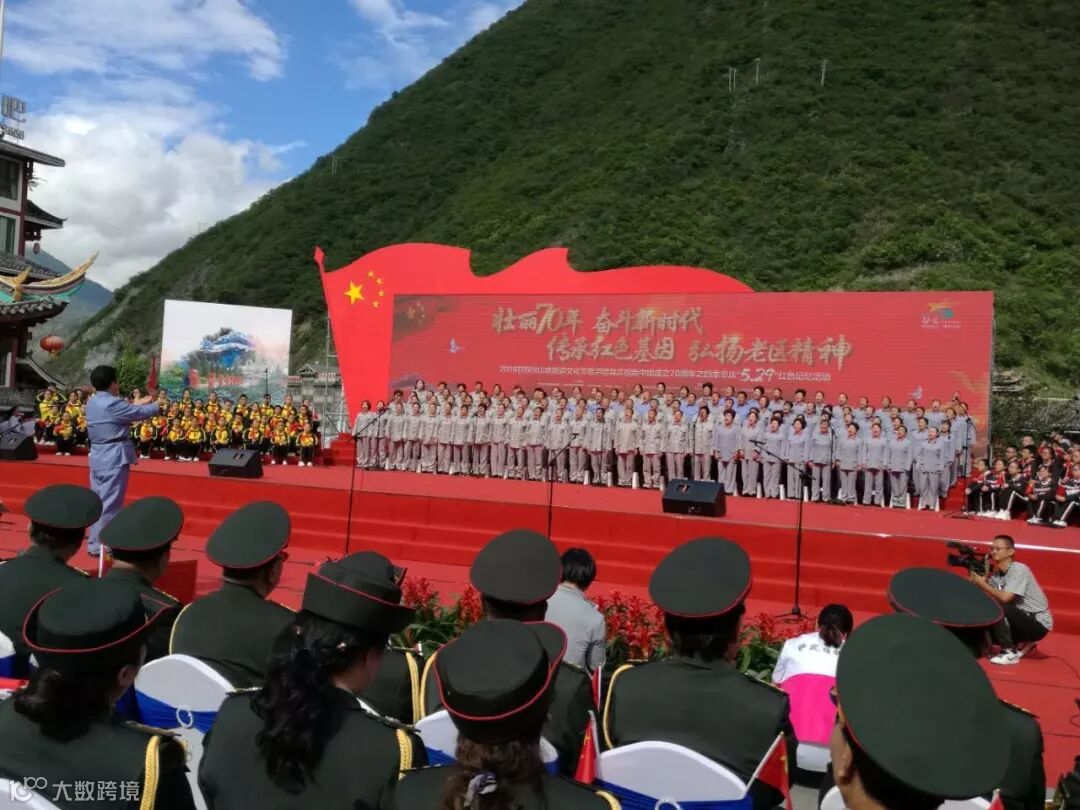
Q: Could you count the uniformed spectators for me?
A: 11